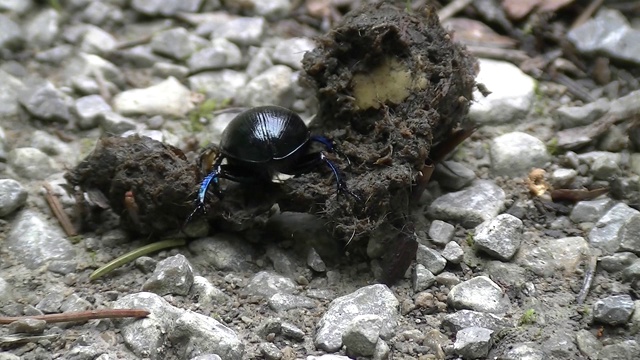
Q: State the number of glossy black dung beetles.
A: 1